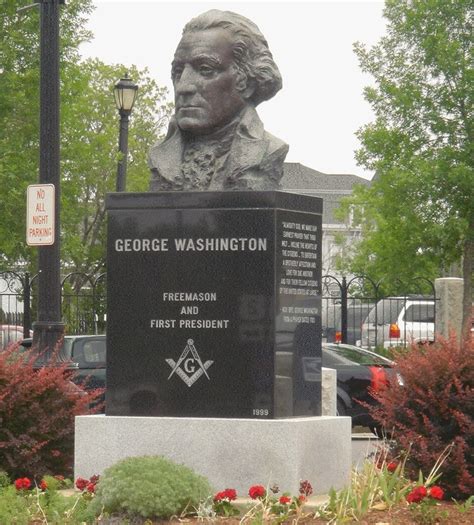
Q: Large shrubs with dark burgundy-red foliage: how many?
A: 2